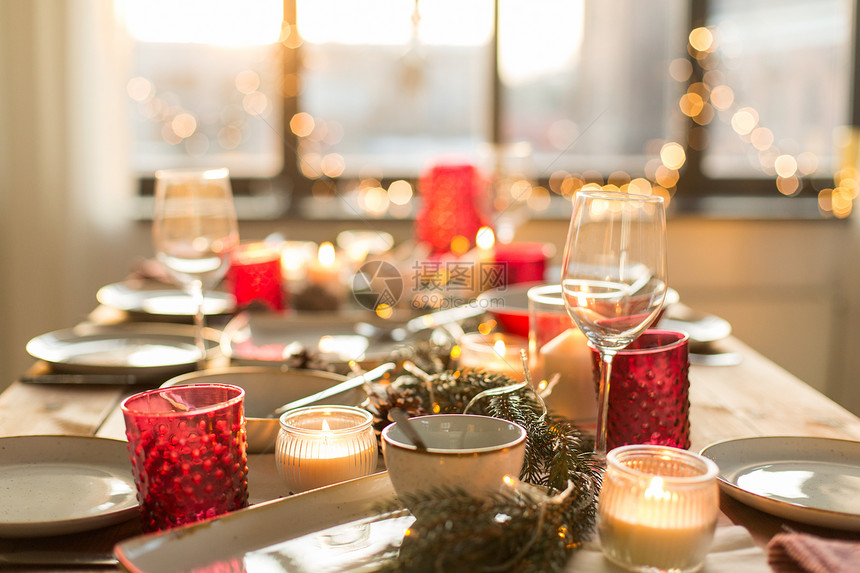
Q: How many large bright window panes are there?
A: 4